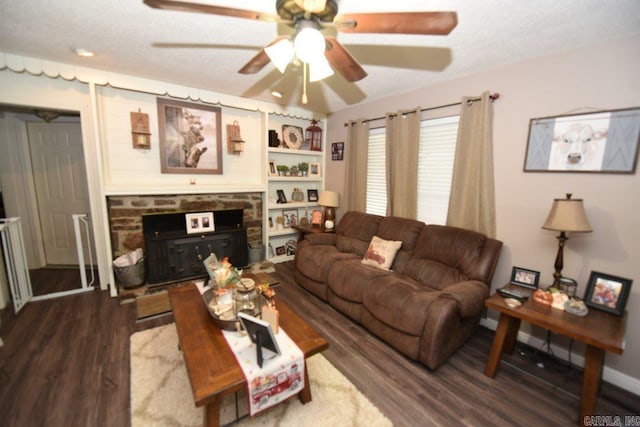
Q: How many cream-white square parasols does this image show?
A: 0